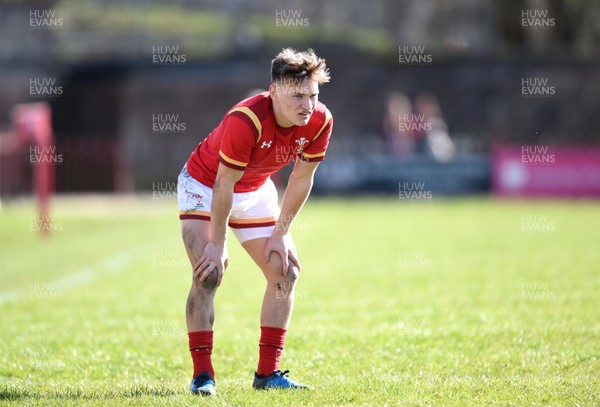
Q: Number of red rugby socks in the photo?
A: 2